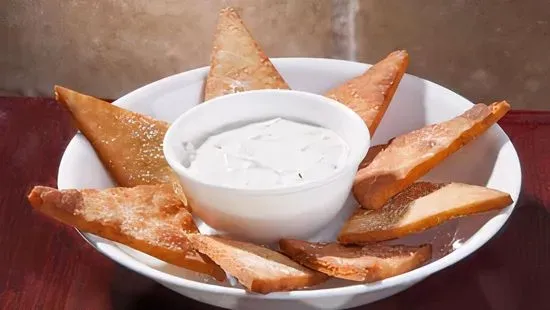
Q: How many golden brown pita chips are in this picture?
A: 8